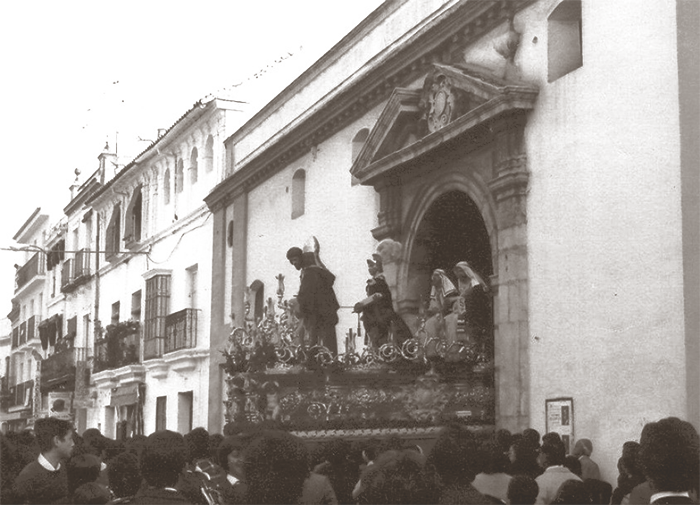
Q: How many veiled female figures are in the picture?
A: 2